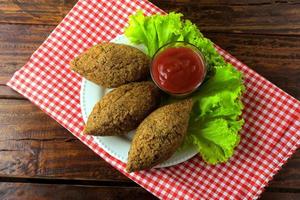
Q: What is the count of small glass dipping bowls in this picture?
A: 1